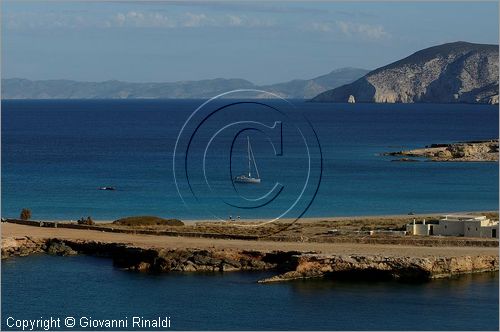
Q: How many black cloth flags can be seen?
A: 0